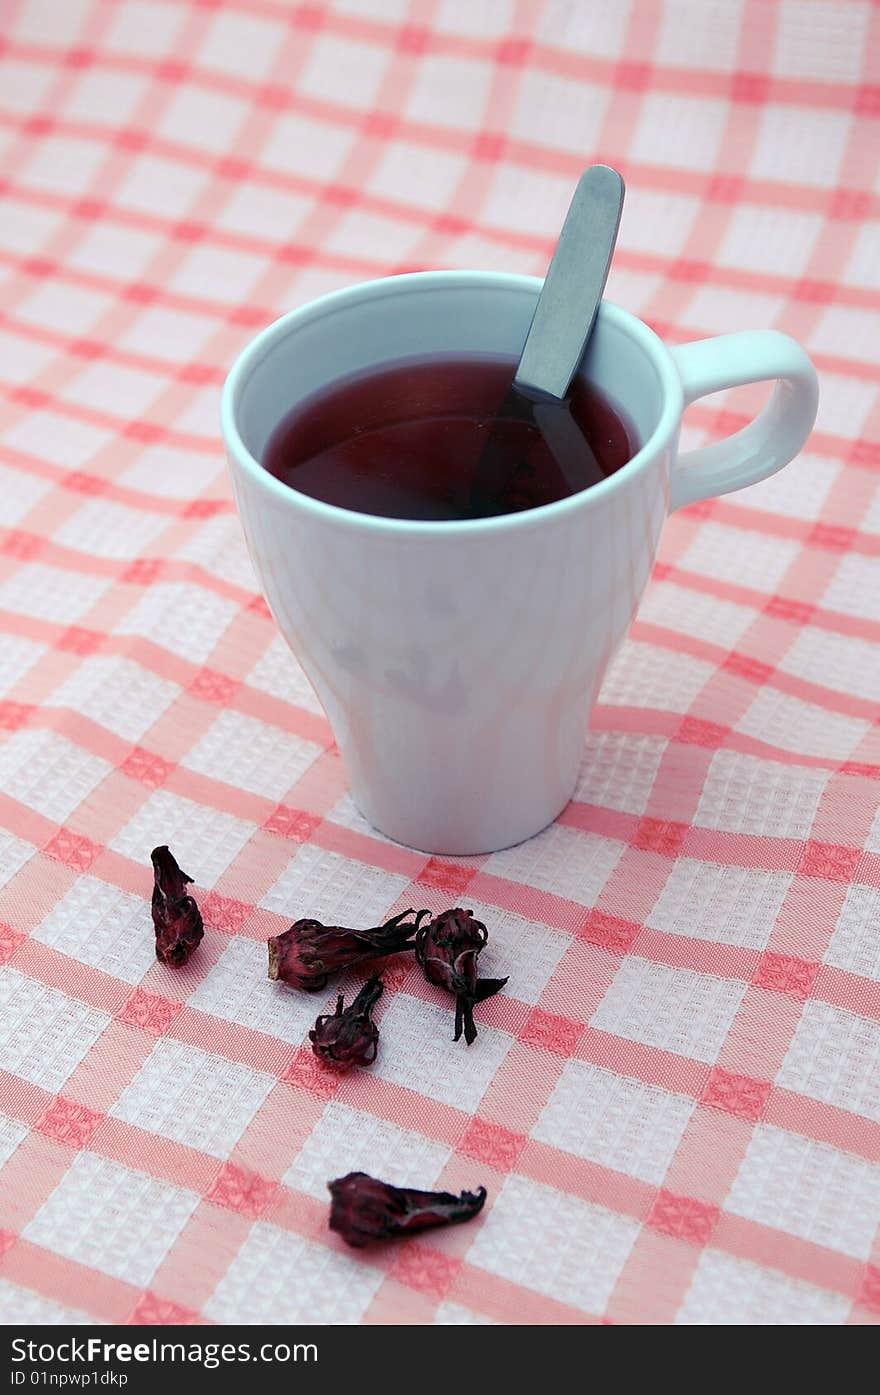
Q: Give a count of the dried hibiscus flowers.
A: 5